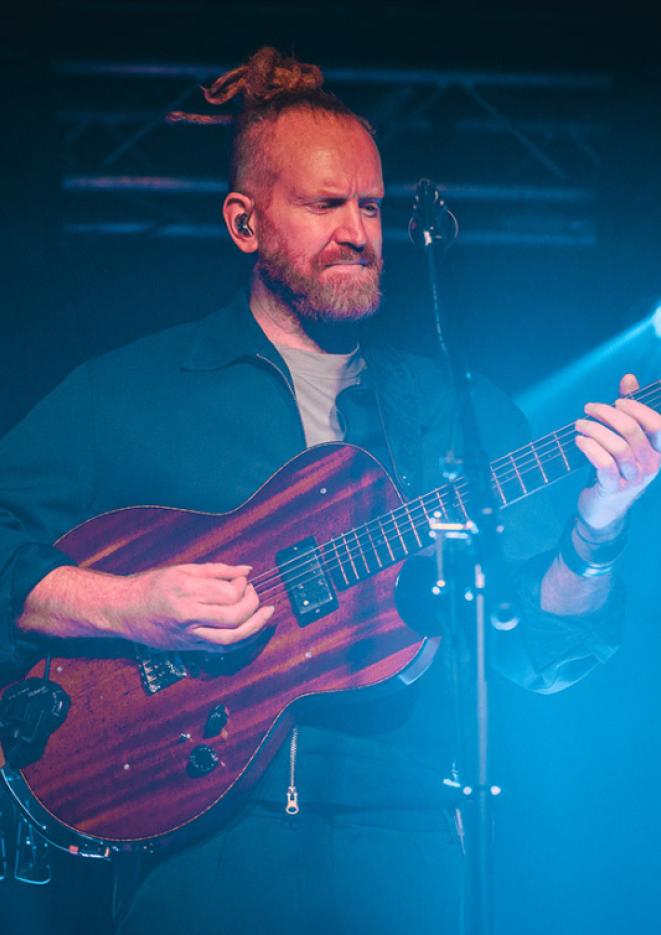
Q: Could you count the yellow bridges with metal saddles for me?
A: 0